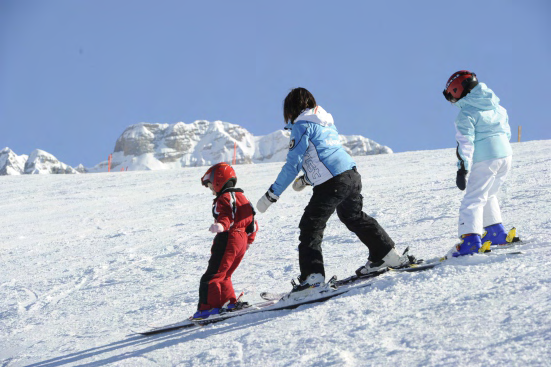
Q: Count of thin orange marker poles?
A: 3